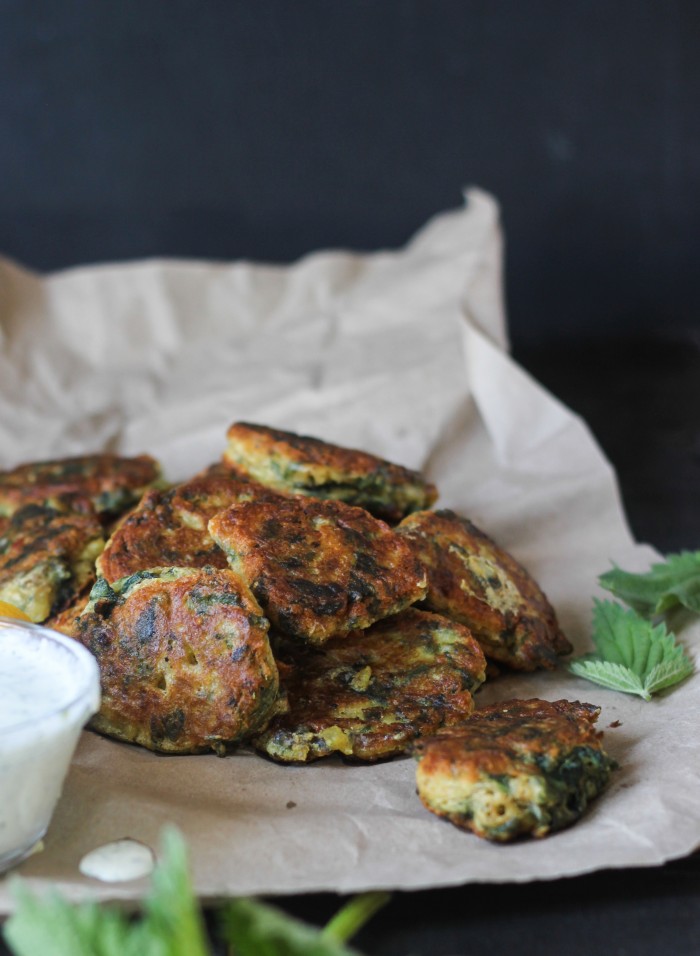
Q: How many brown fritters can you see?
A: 9